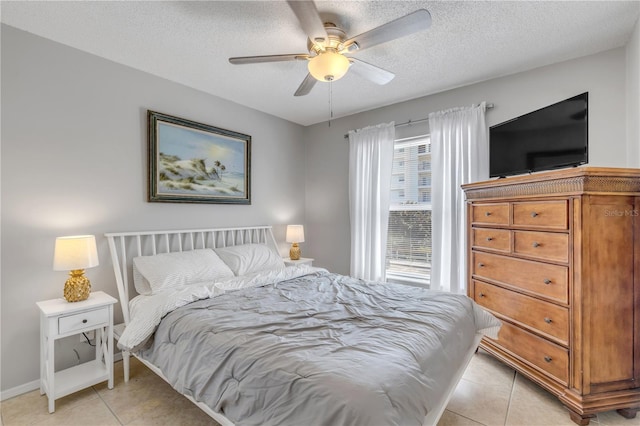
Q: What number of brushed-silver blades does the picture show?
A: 5